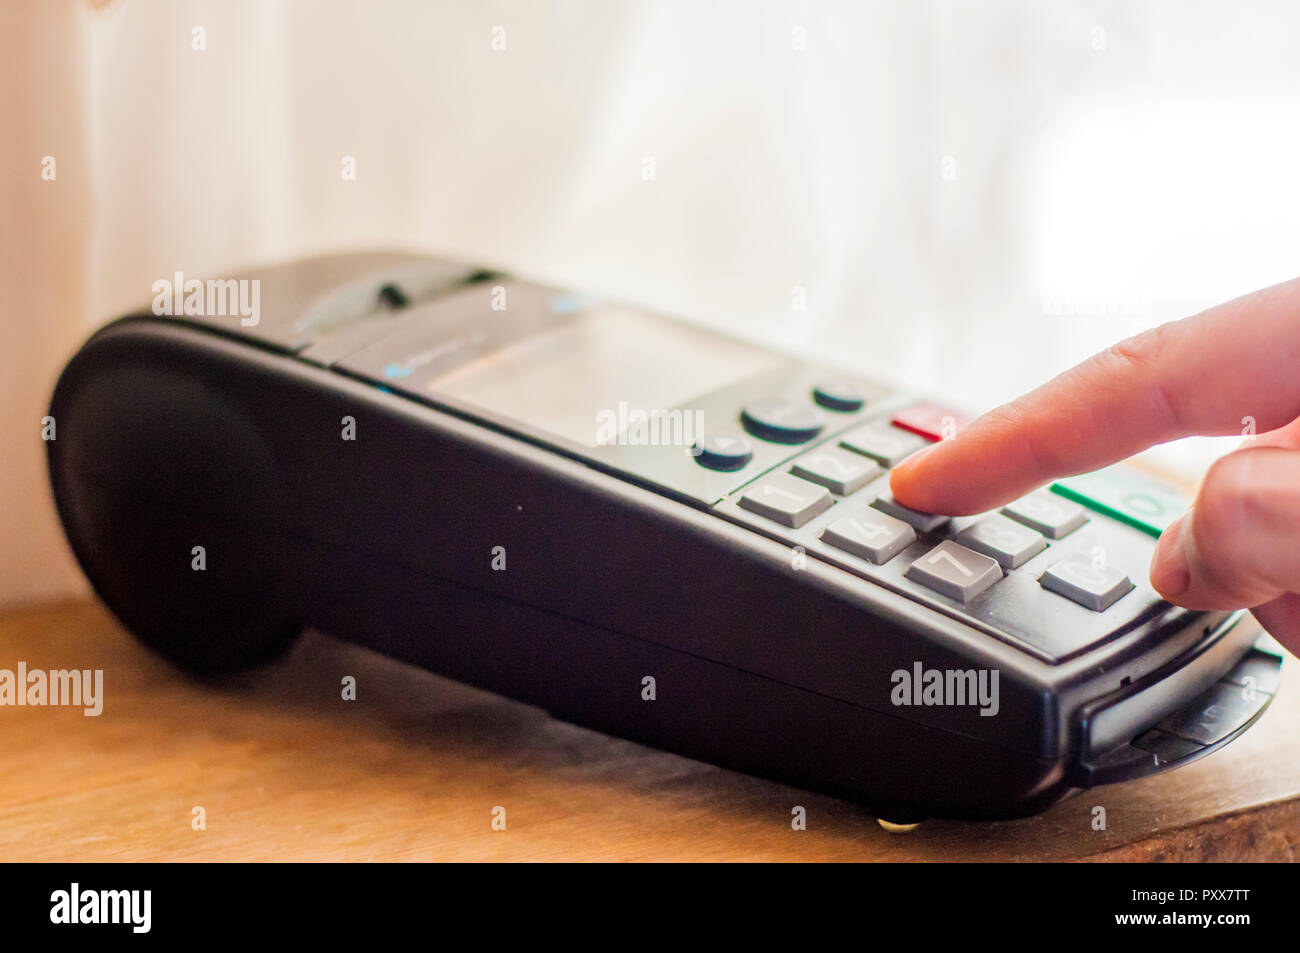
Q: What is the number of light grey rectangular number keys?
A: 9